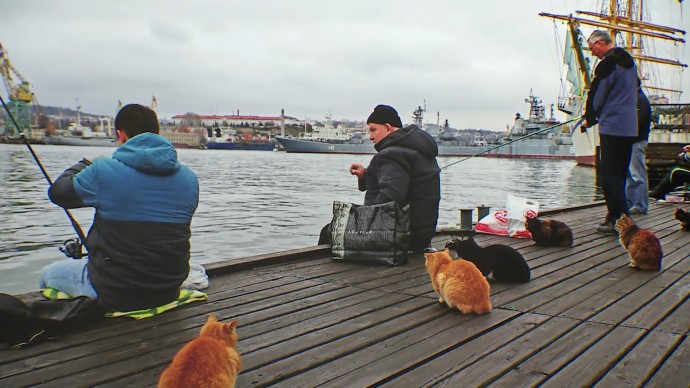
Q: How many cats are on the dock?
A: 6